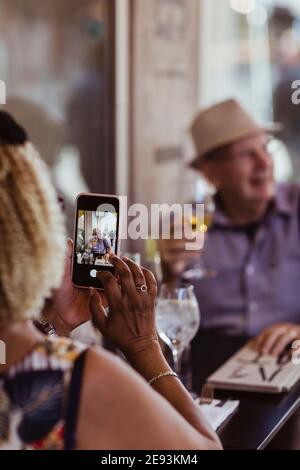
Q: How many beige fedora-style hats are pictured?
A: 1